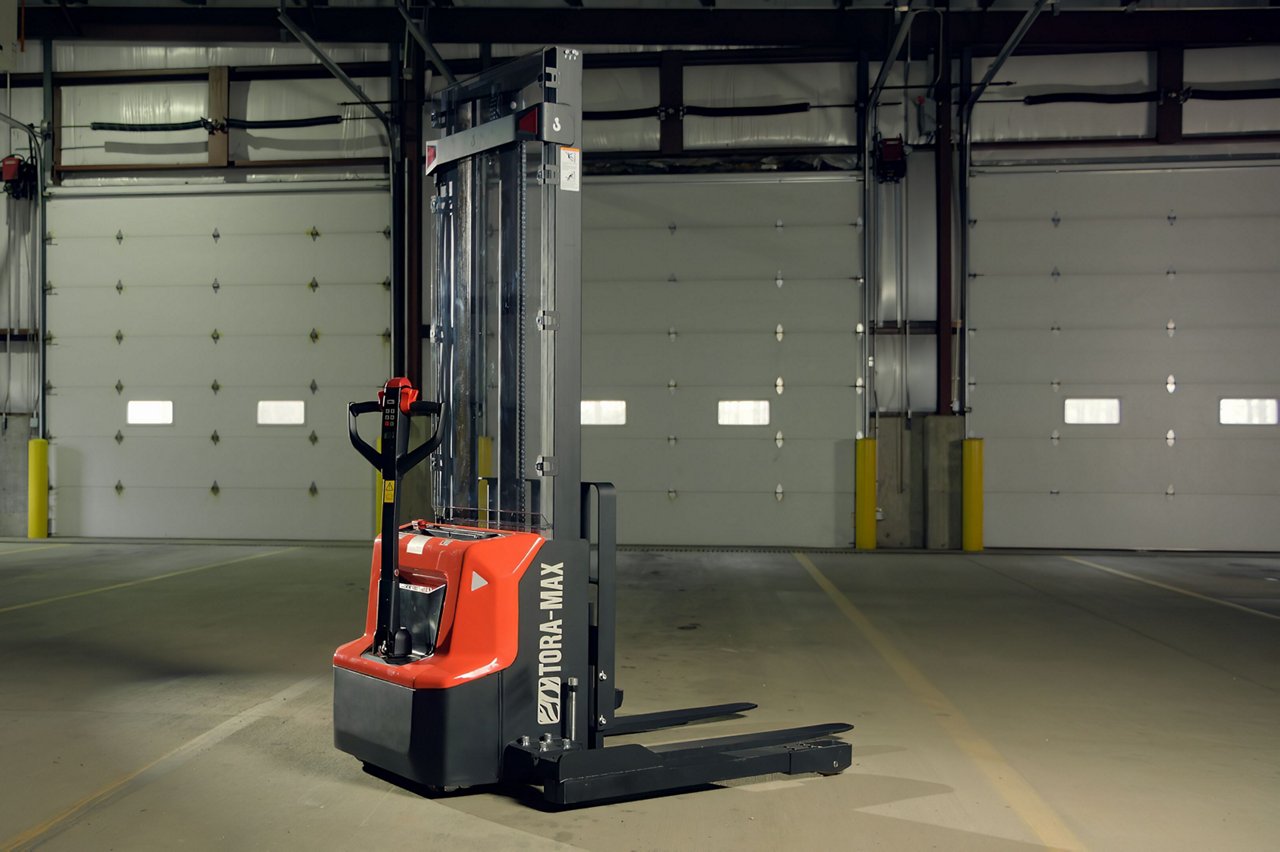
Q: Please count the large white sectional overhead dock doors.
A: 3